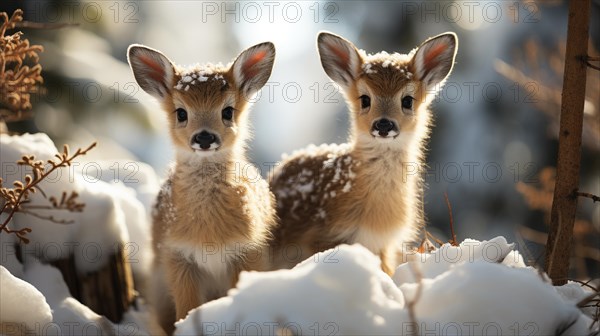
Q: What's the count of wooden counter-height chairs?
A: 0